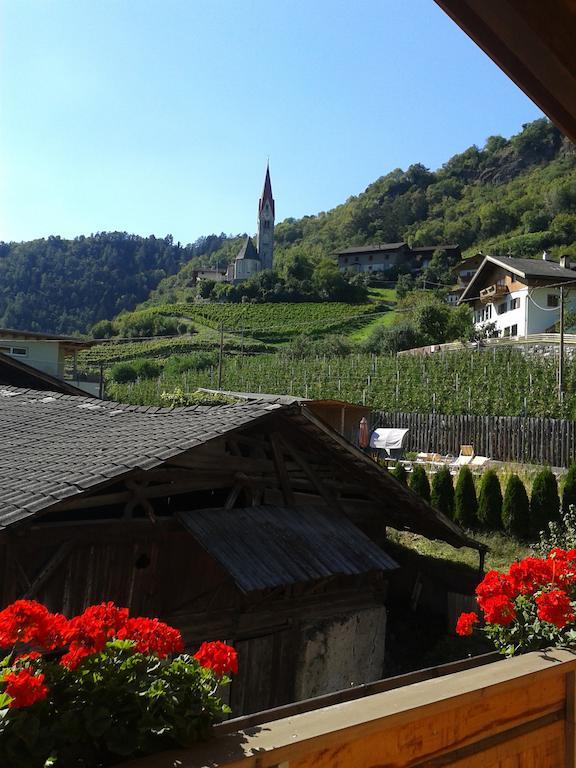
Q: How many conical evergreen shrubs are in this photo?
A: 8